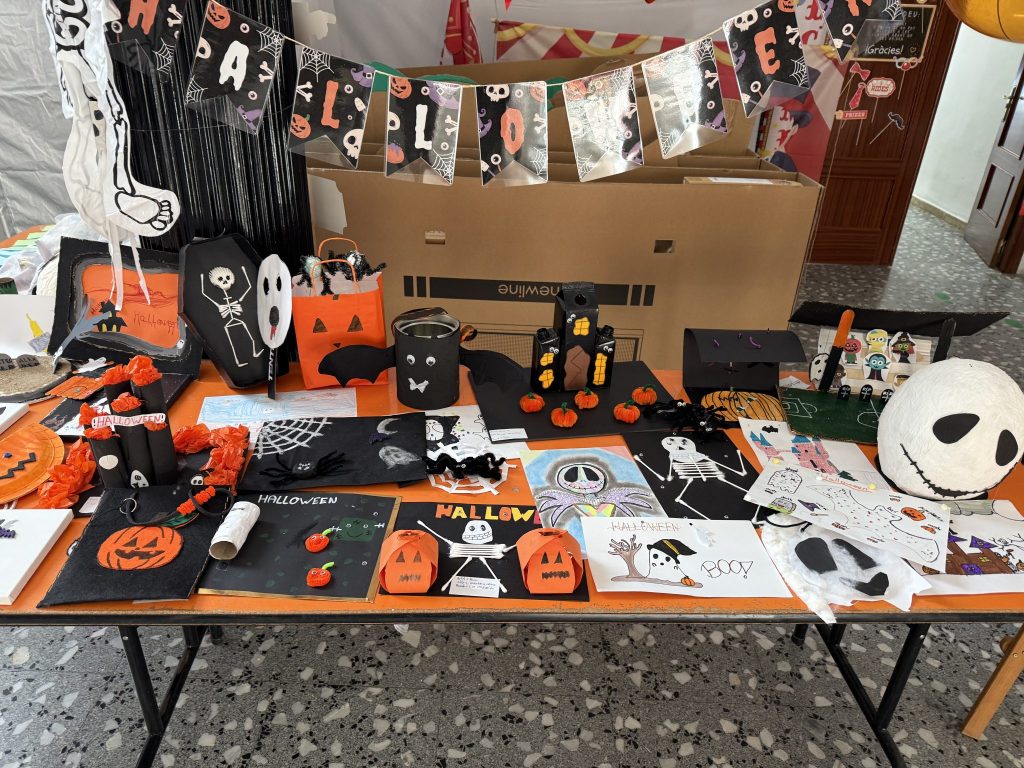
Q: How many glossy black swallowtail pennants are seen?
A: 9